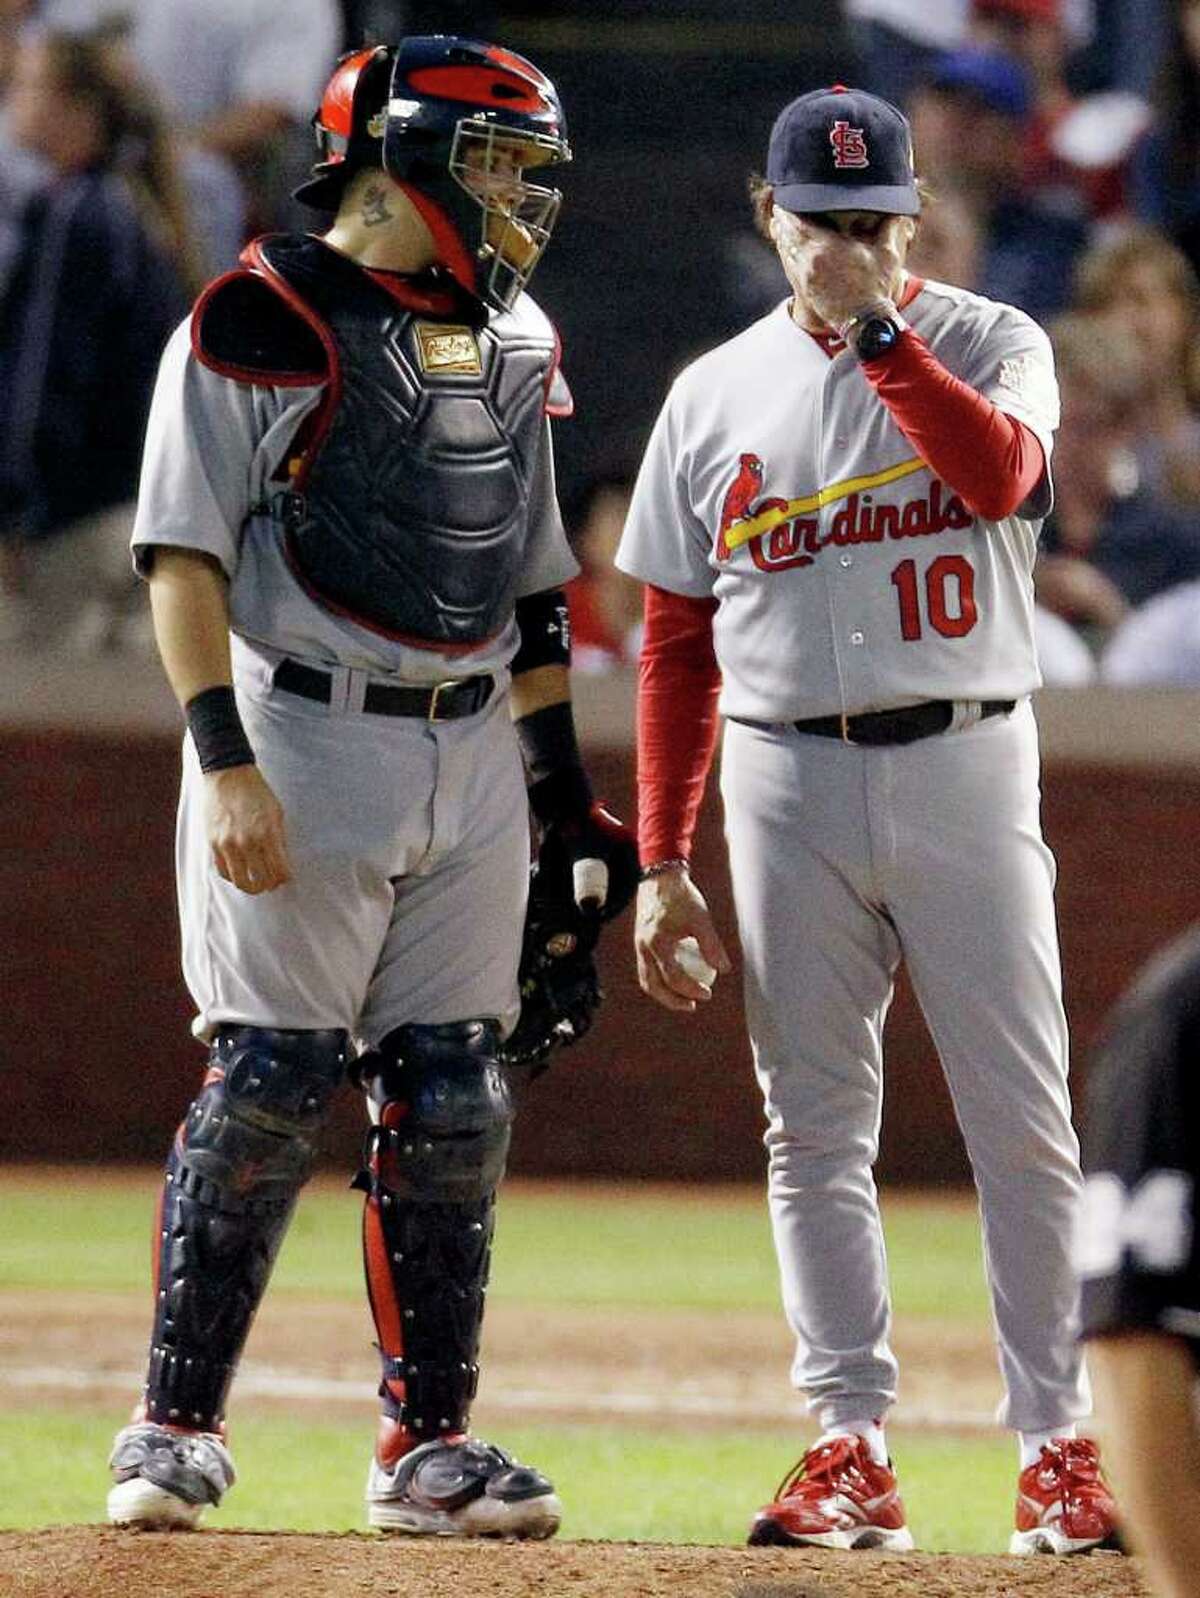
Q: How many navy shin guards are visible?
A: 2